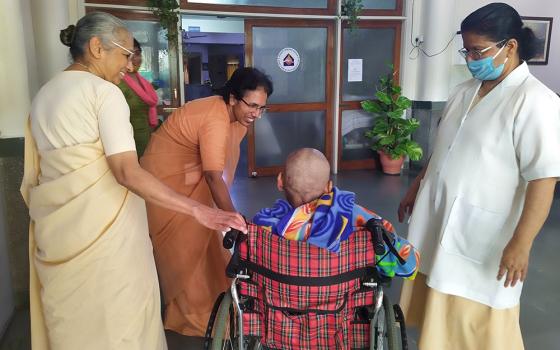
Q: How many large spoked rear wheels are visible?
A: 2